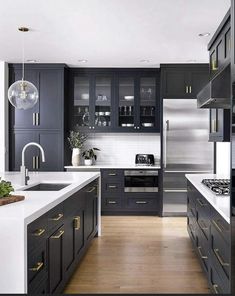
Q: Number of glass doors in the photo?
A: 4